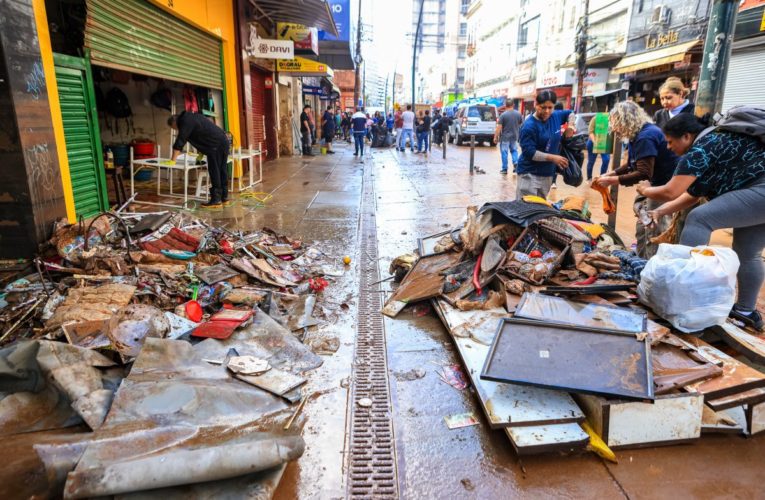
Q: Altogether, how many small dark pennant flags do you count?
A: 0